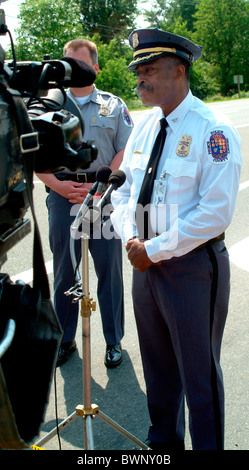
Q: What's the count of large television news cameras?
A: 1